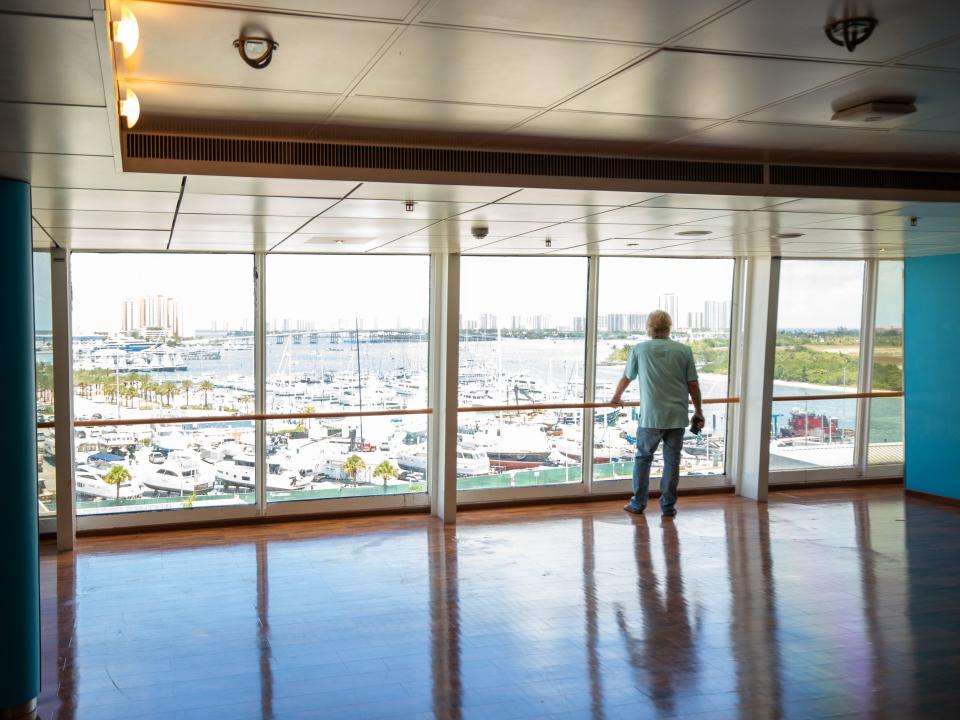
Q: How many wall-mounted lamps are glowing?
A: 2